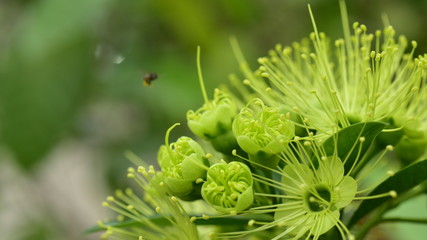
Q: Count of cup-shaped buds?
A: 4